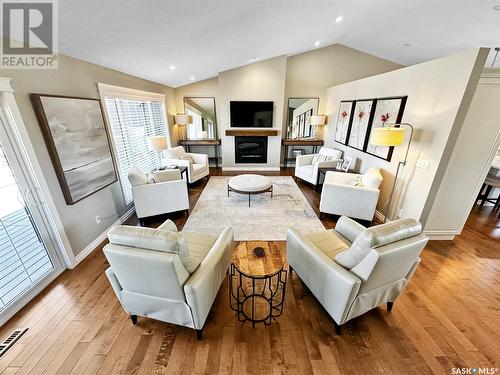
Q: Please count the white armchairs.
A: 6